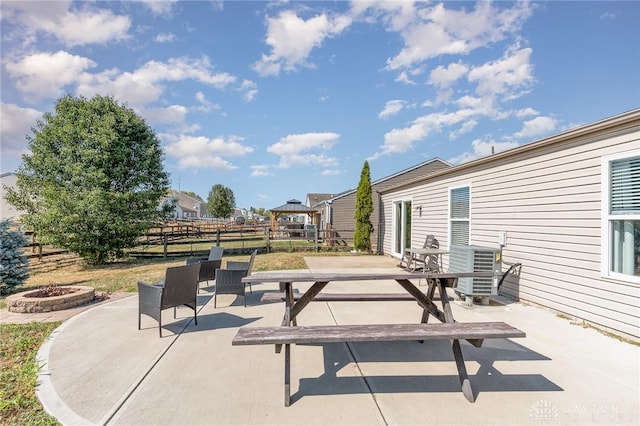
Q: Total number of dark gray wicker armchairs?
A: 3